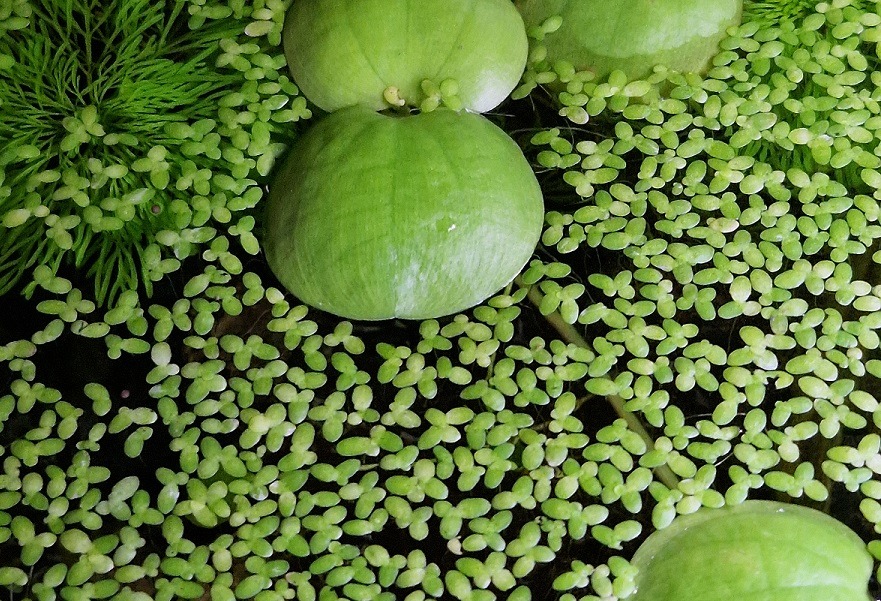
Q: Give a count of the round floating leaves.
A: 4